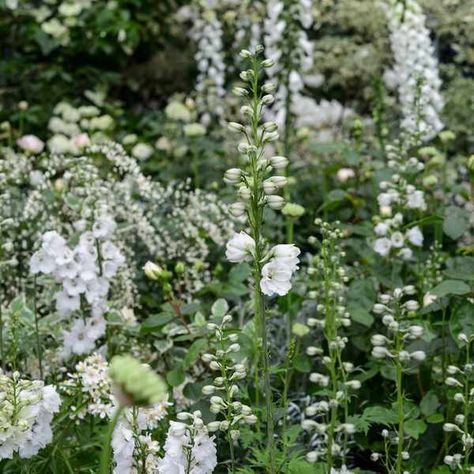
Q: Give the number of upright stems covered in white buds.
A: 5